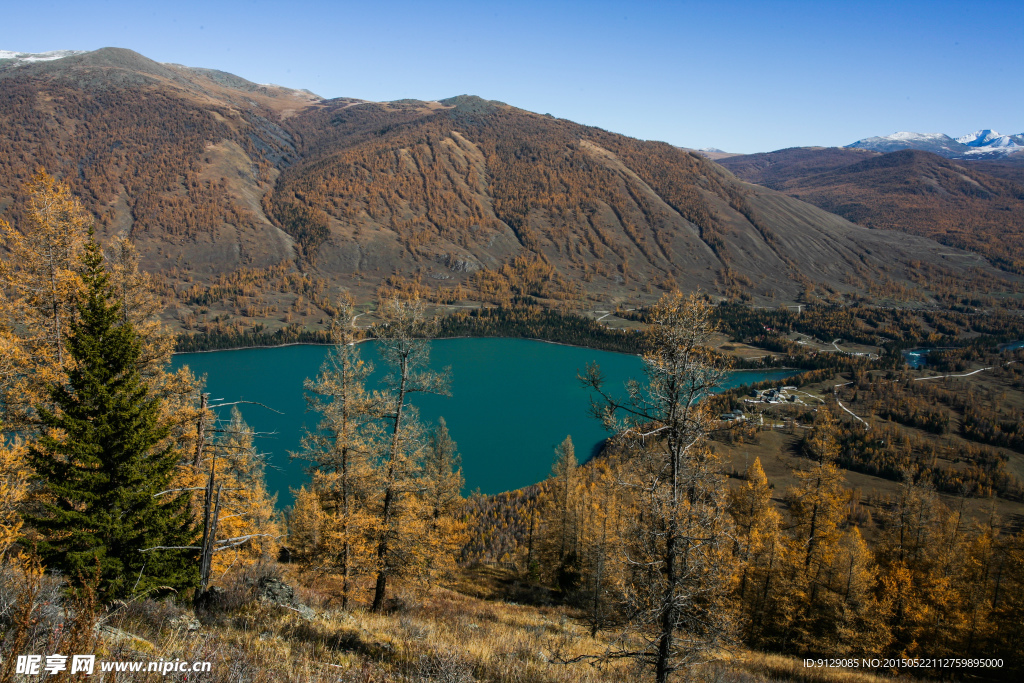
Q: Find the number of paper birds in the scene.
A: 0